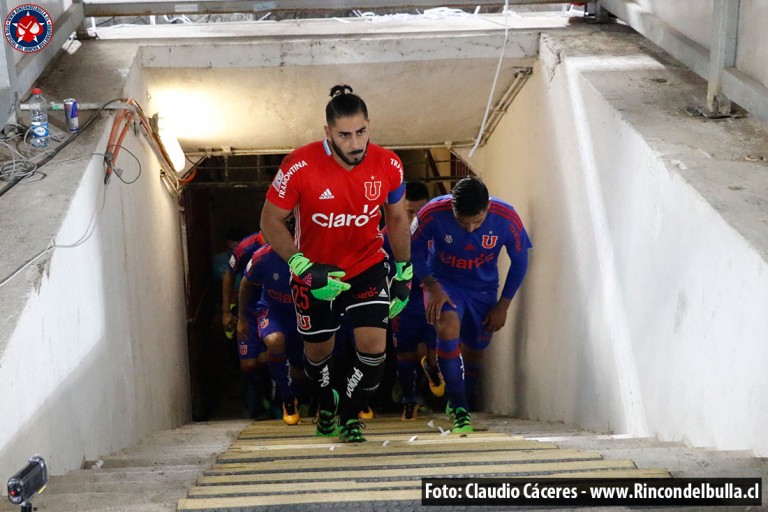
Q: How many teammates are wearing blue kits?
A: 4